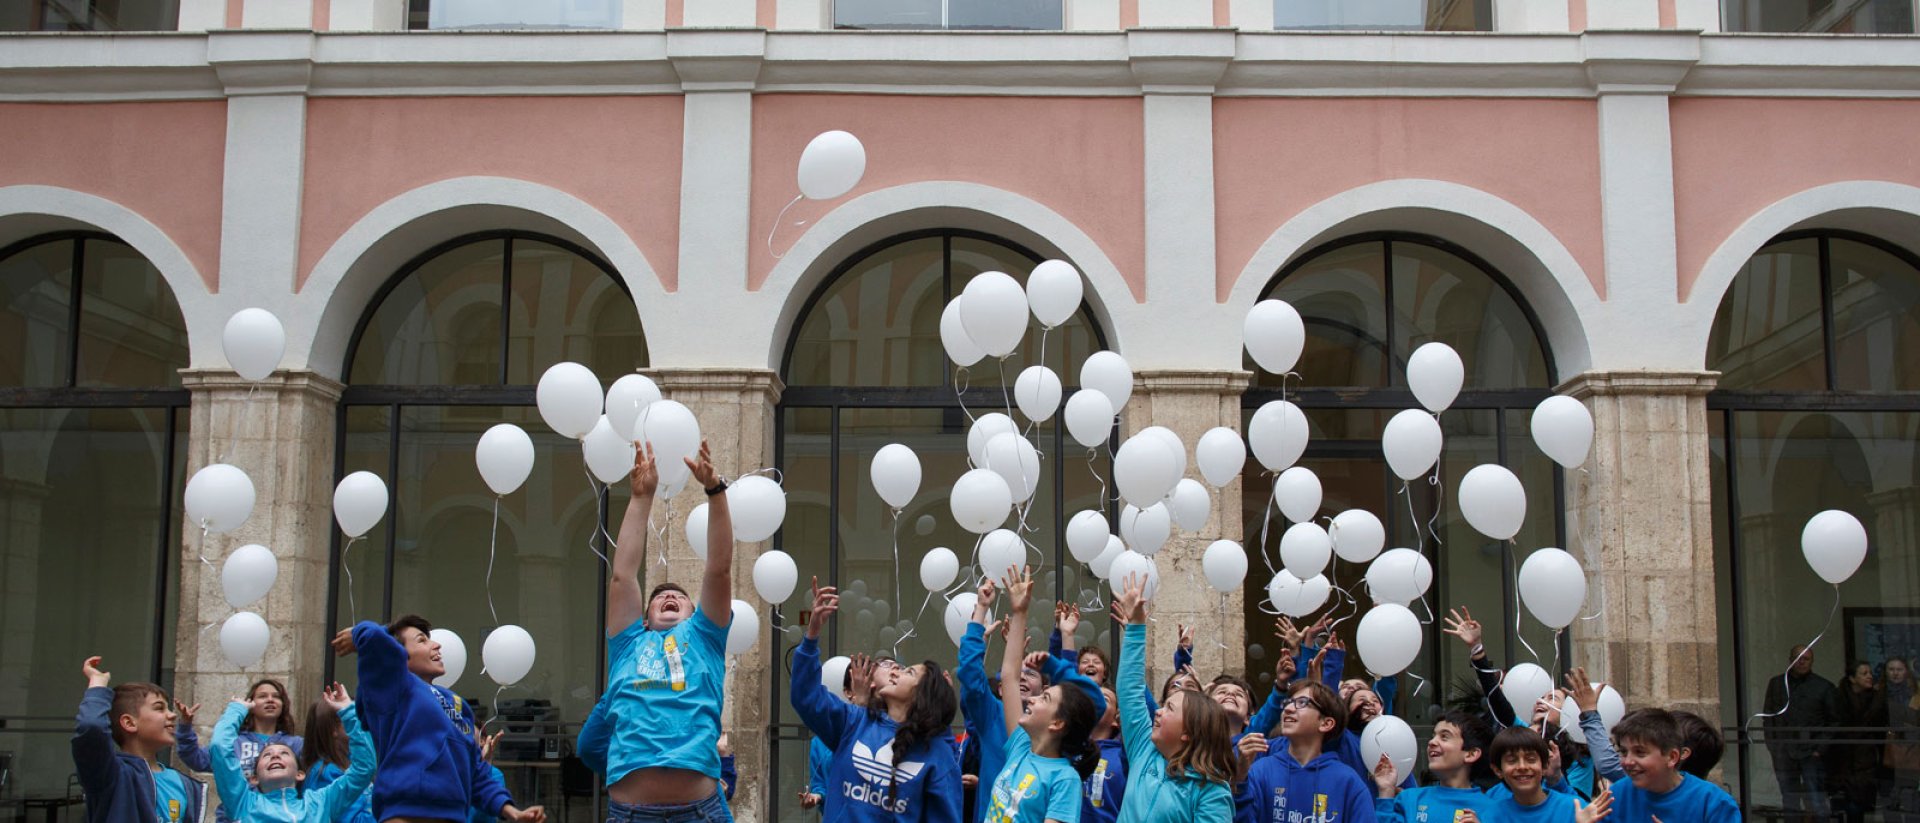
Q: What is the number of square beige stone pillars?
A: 4